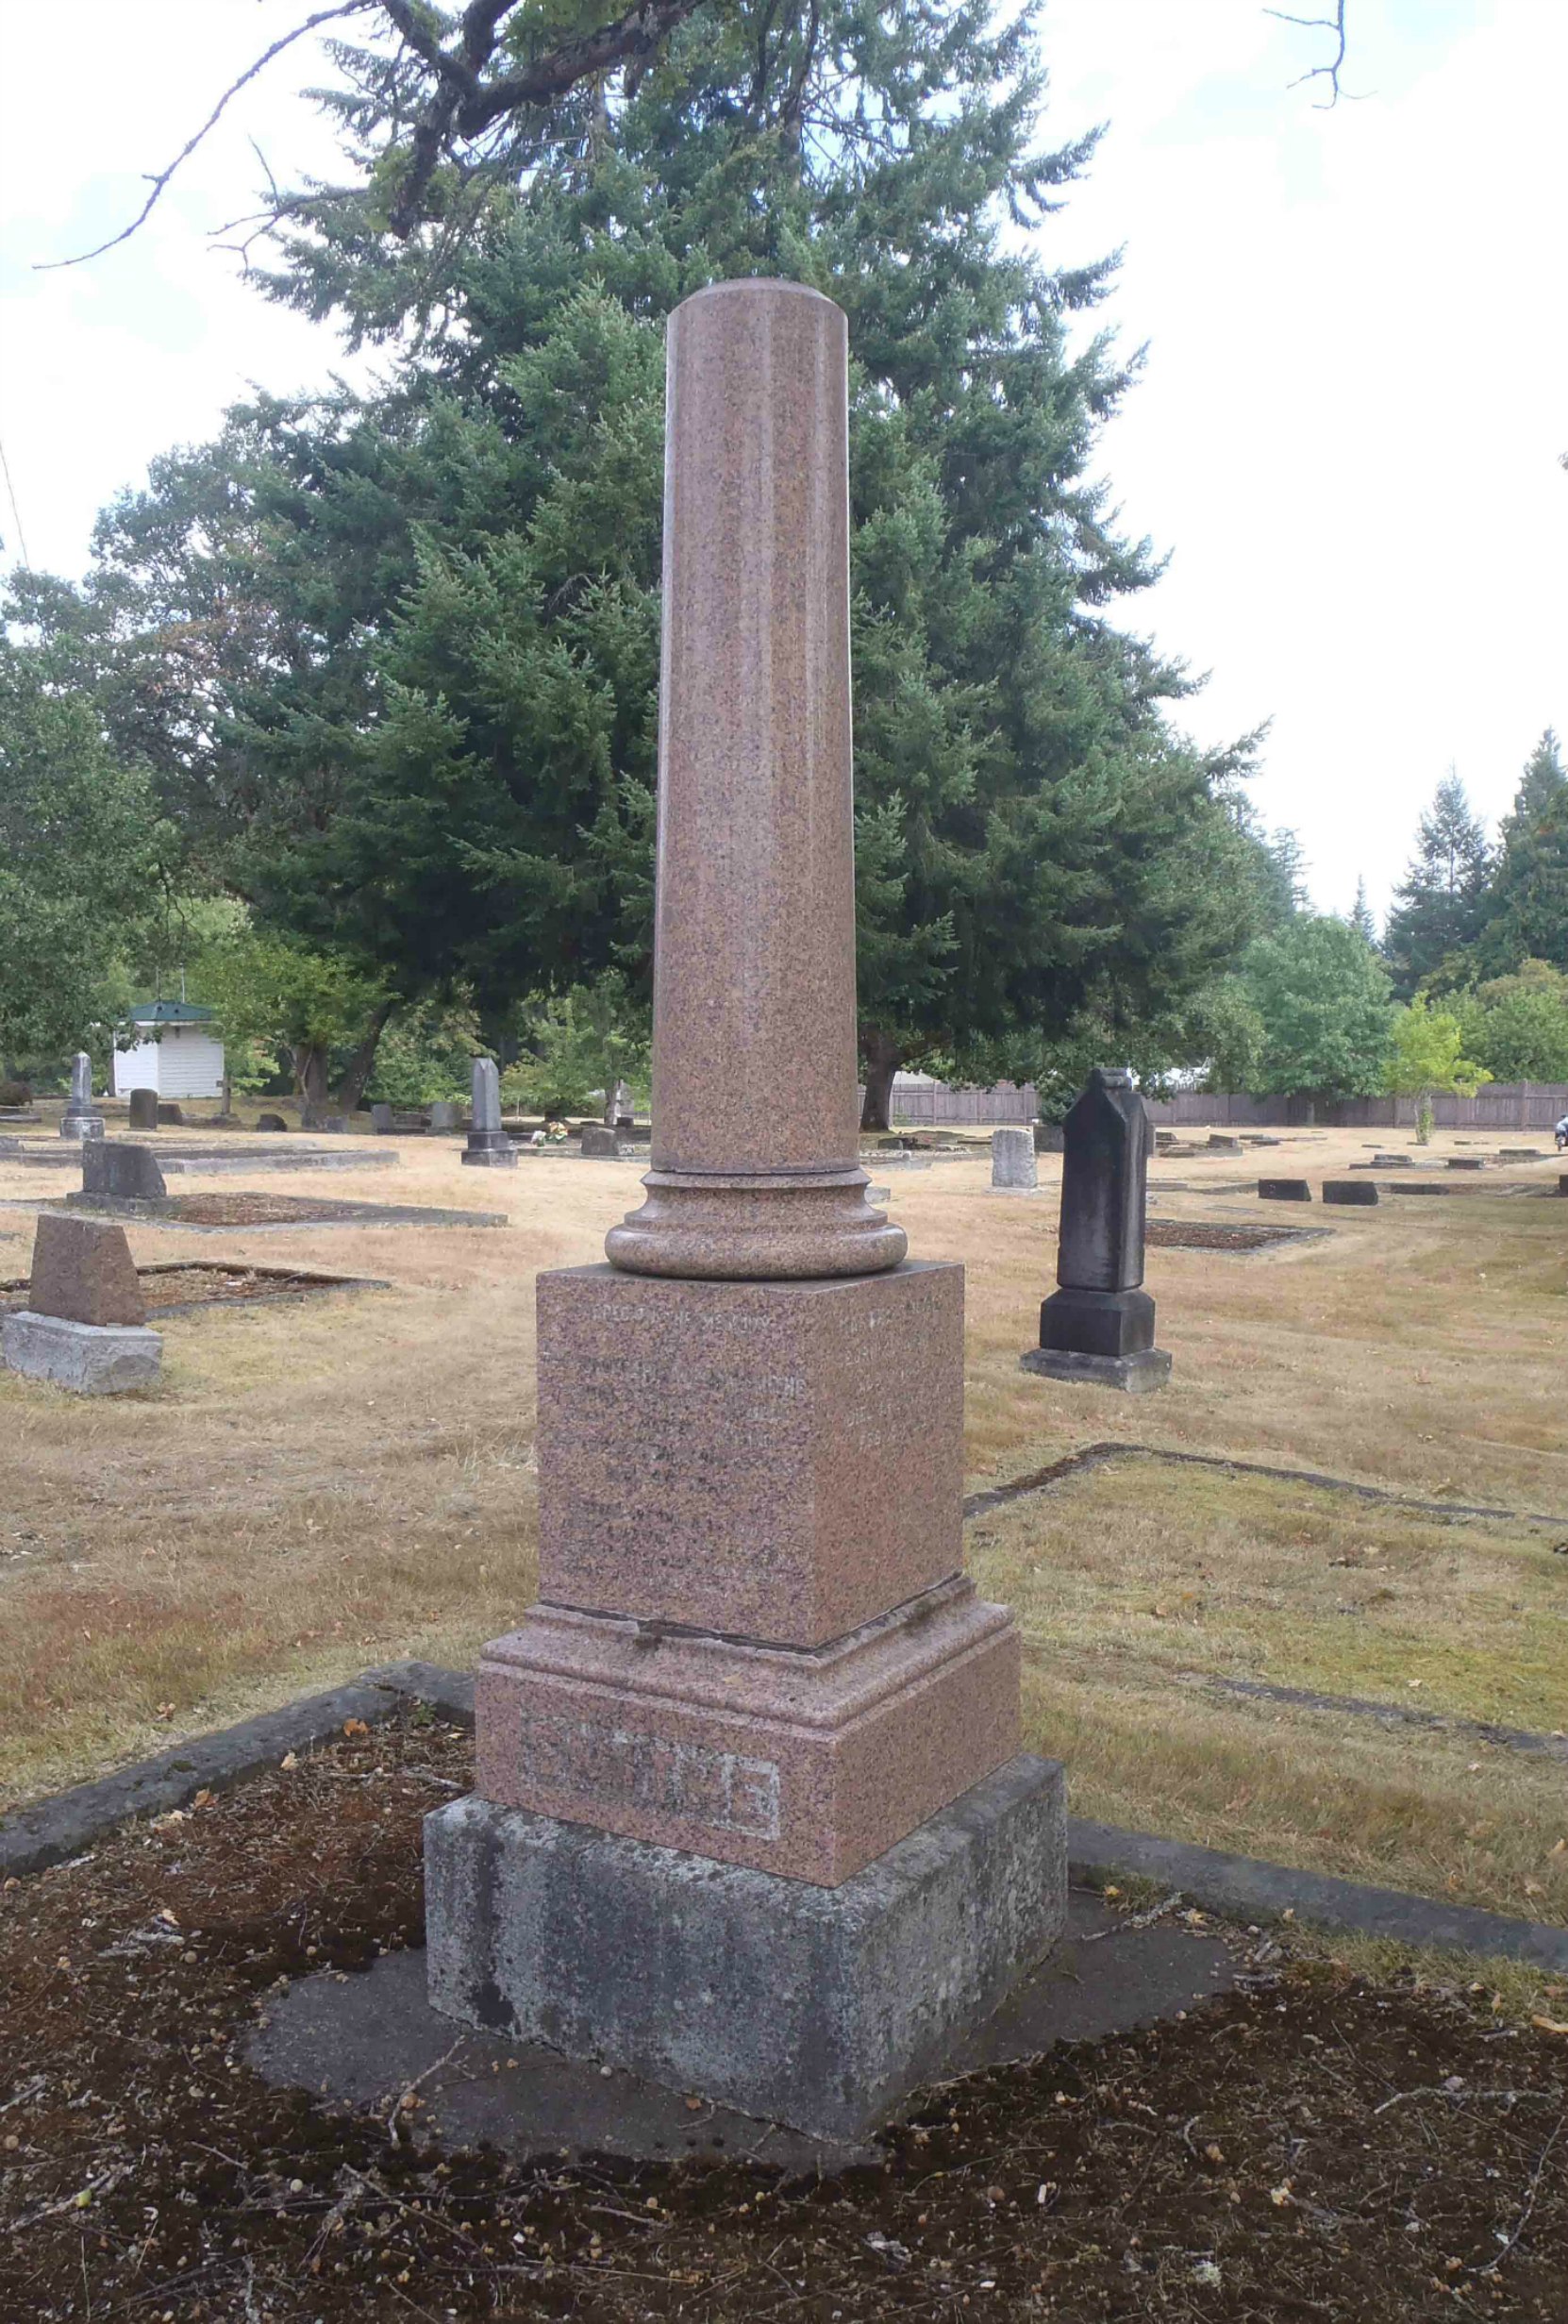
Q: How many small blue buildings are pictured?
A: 0